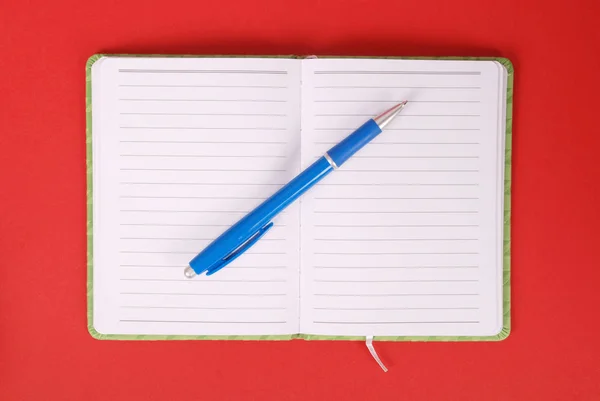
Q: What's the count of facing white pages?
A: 2